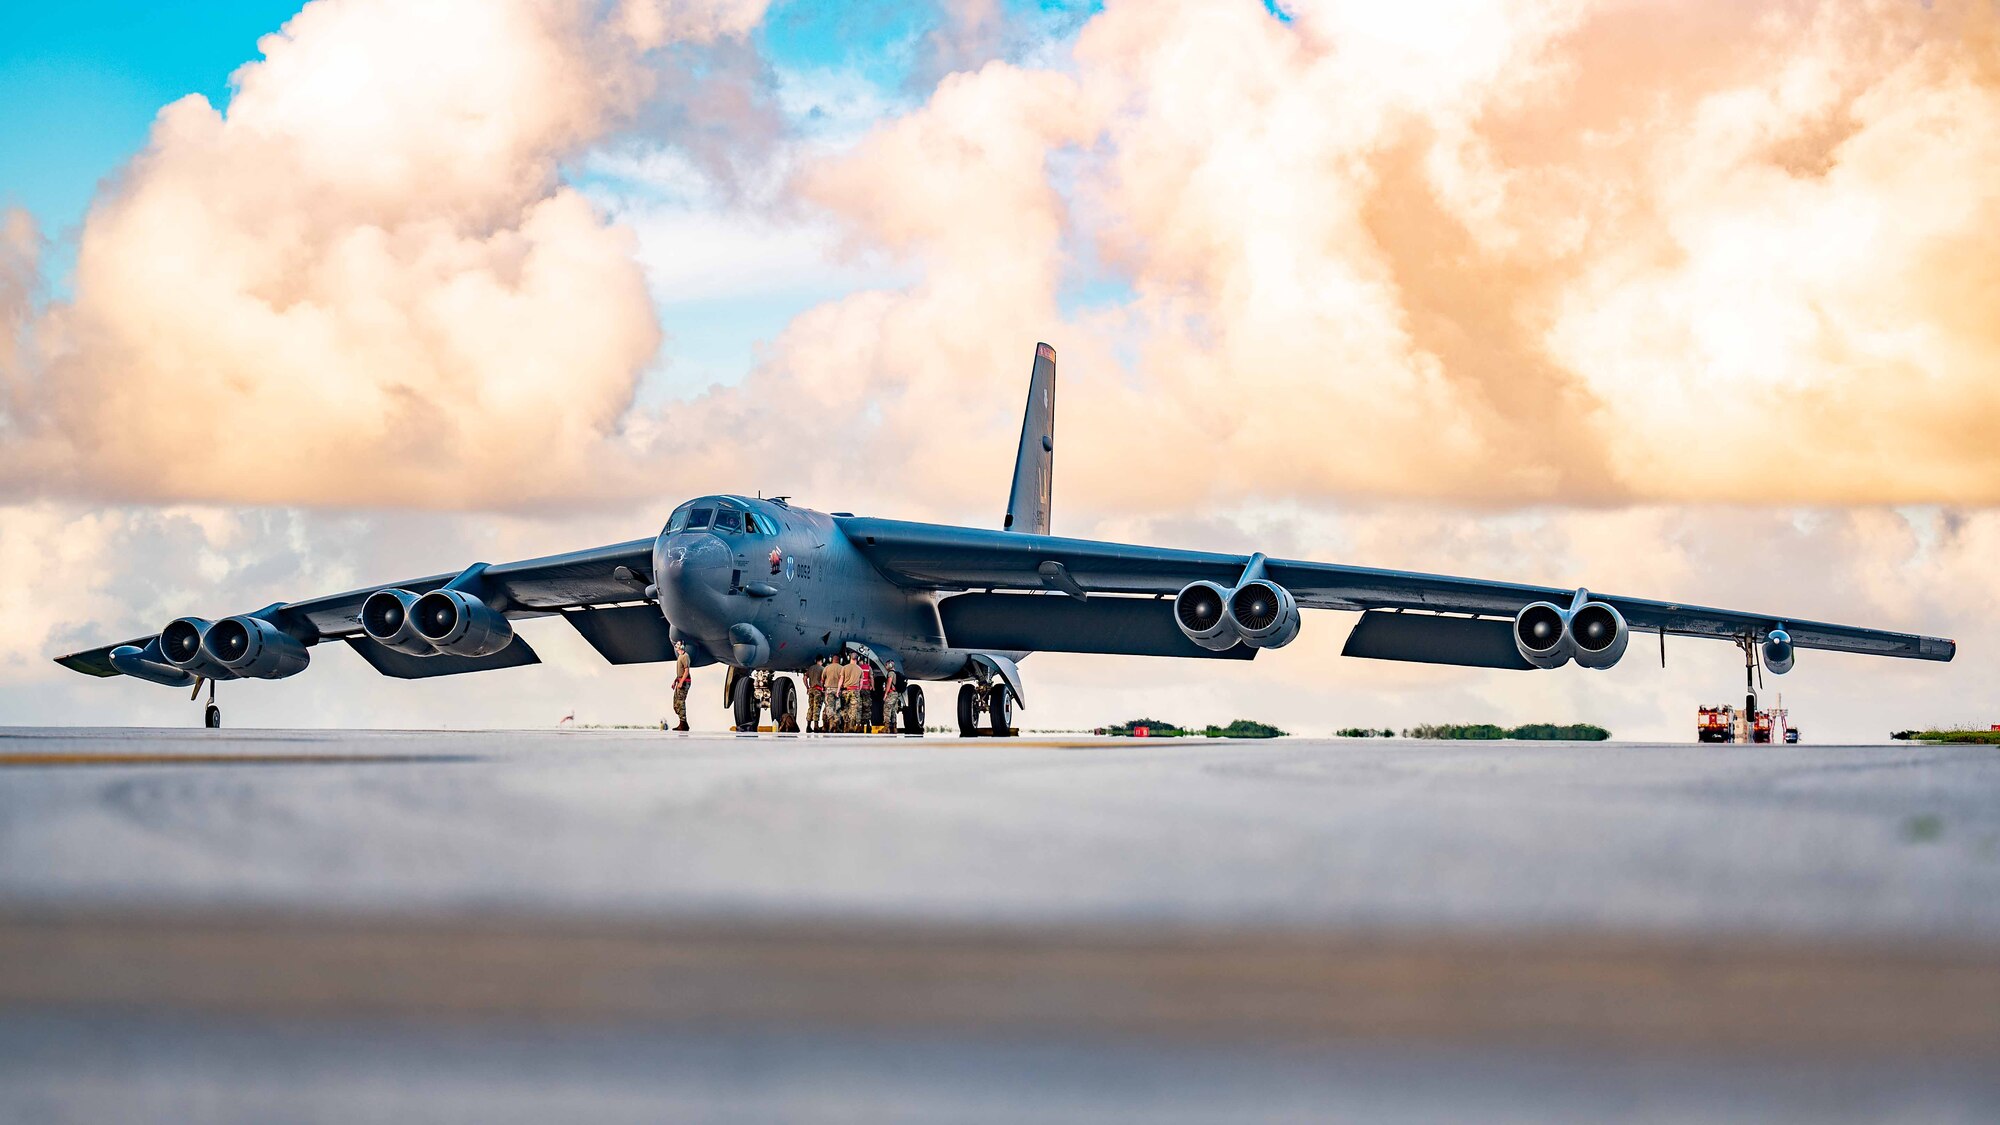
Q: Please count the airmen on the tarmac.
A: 6